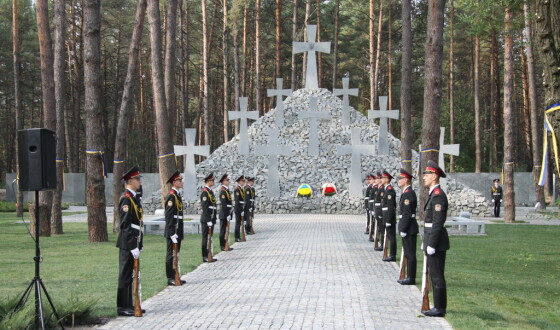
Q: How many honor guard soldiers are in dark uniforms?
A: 13